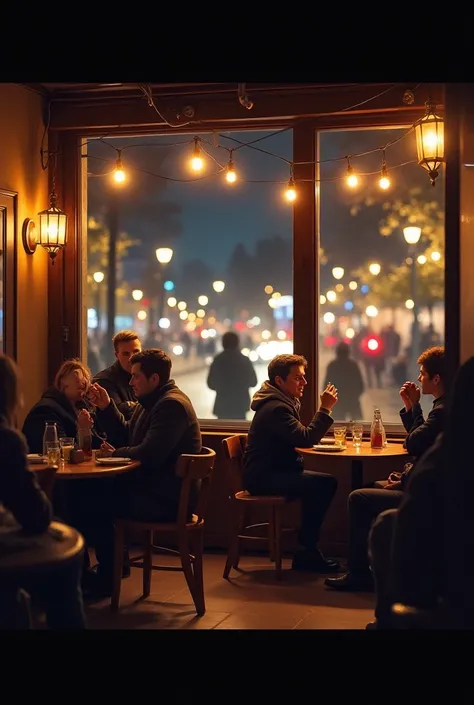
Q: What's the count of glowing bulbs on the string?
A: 6